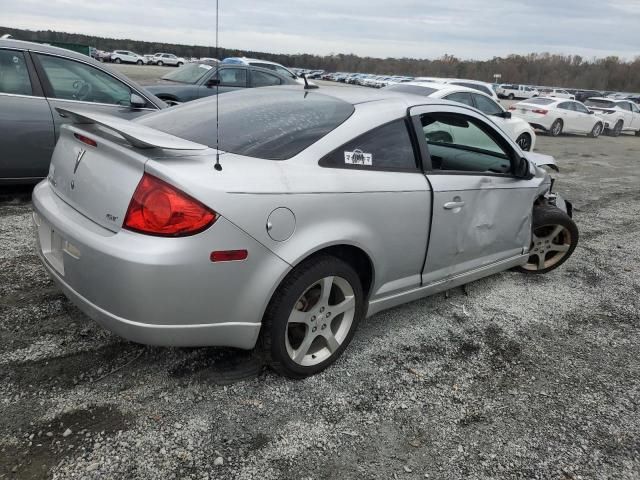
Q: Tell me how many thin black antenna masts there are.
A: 1